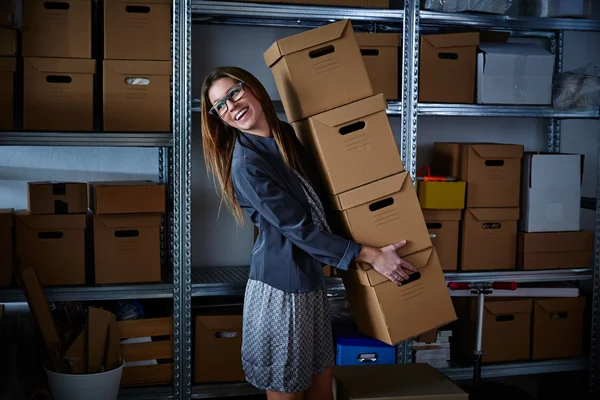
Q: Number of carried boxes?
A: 4